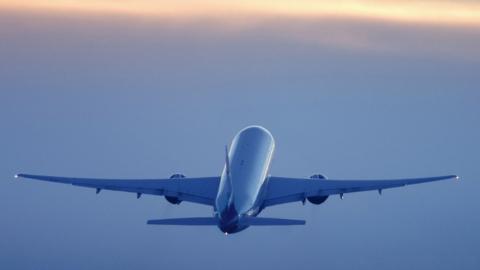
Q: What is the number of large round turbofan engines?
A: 2